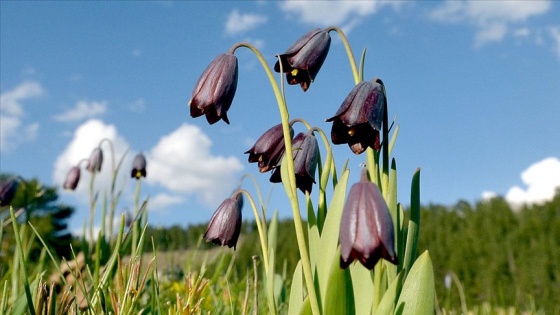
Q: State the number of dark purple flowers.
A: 11